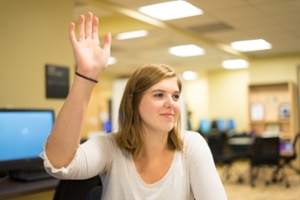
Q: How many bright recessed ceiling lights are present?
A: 7